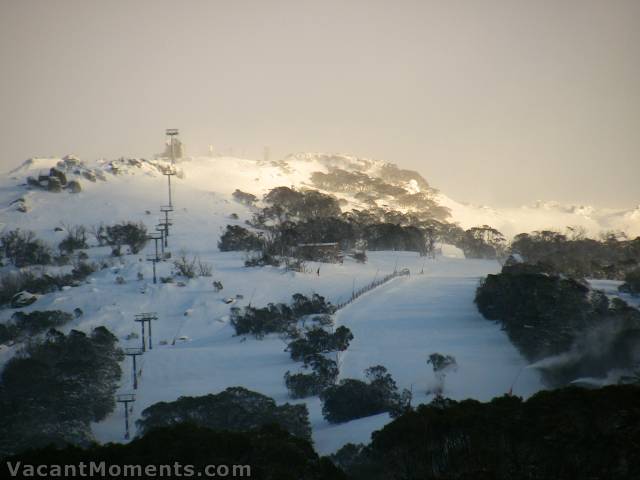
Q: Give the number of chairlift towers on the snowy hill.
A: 11